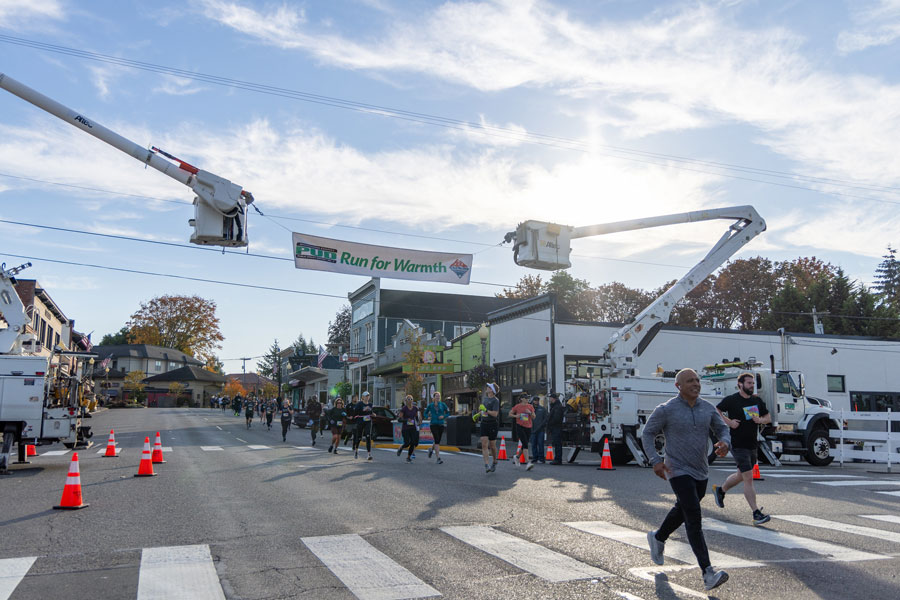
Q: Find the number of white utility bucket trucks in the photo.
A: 2